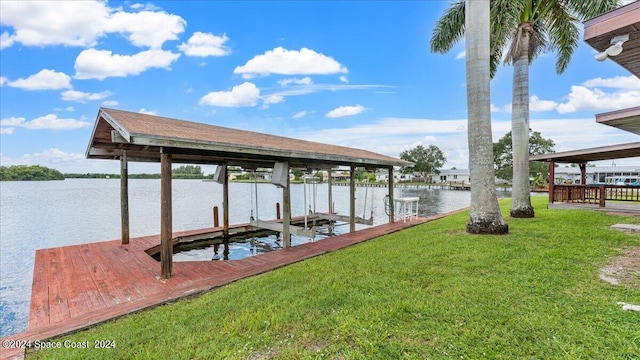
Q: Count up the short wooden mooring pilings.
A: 2